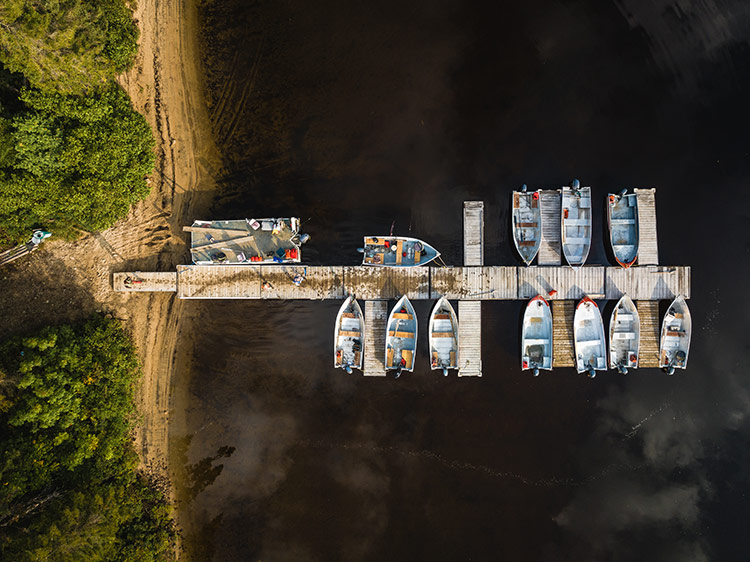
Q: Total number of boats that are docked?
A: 12